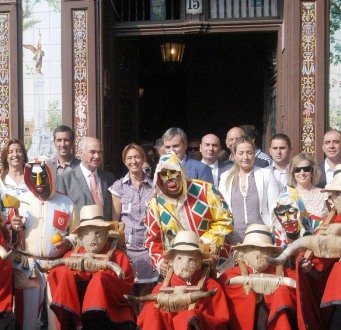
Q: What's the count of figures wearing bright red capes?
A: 5